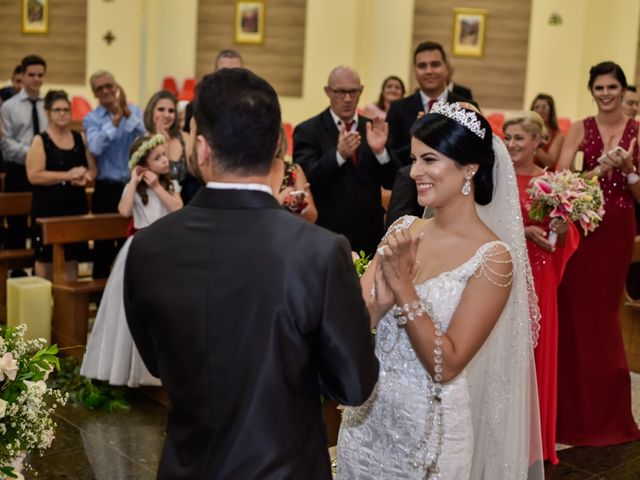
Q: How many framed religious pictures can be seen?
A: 3